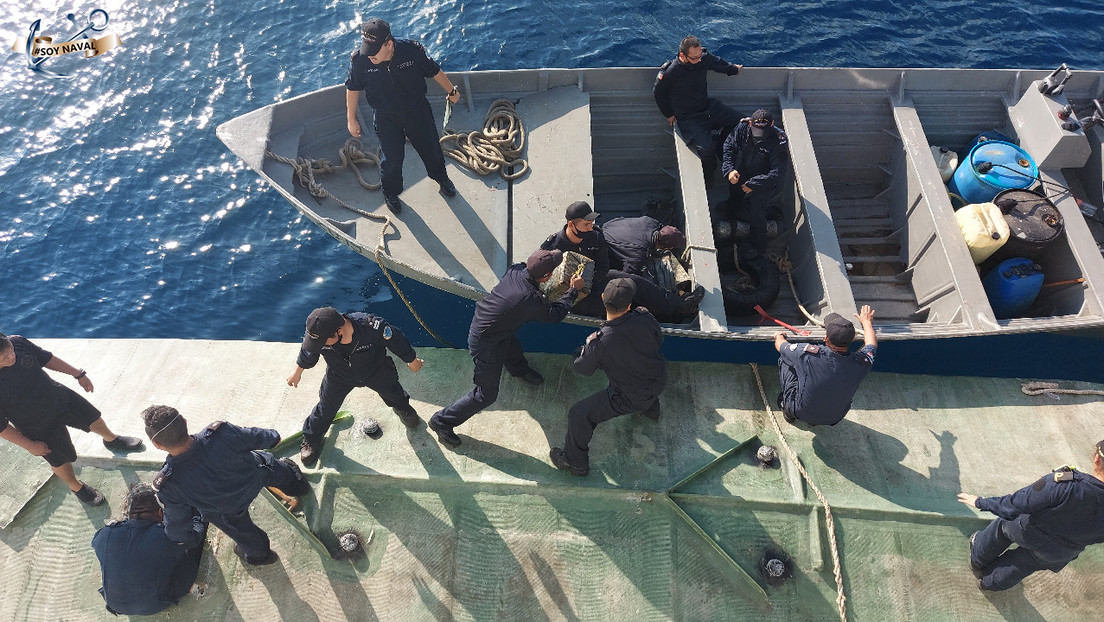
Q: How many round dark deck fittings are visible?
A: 4